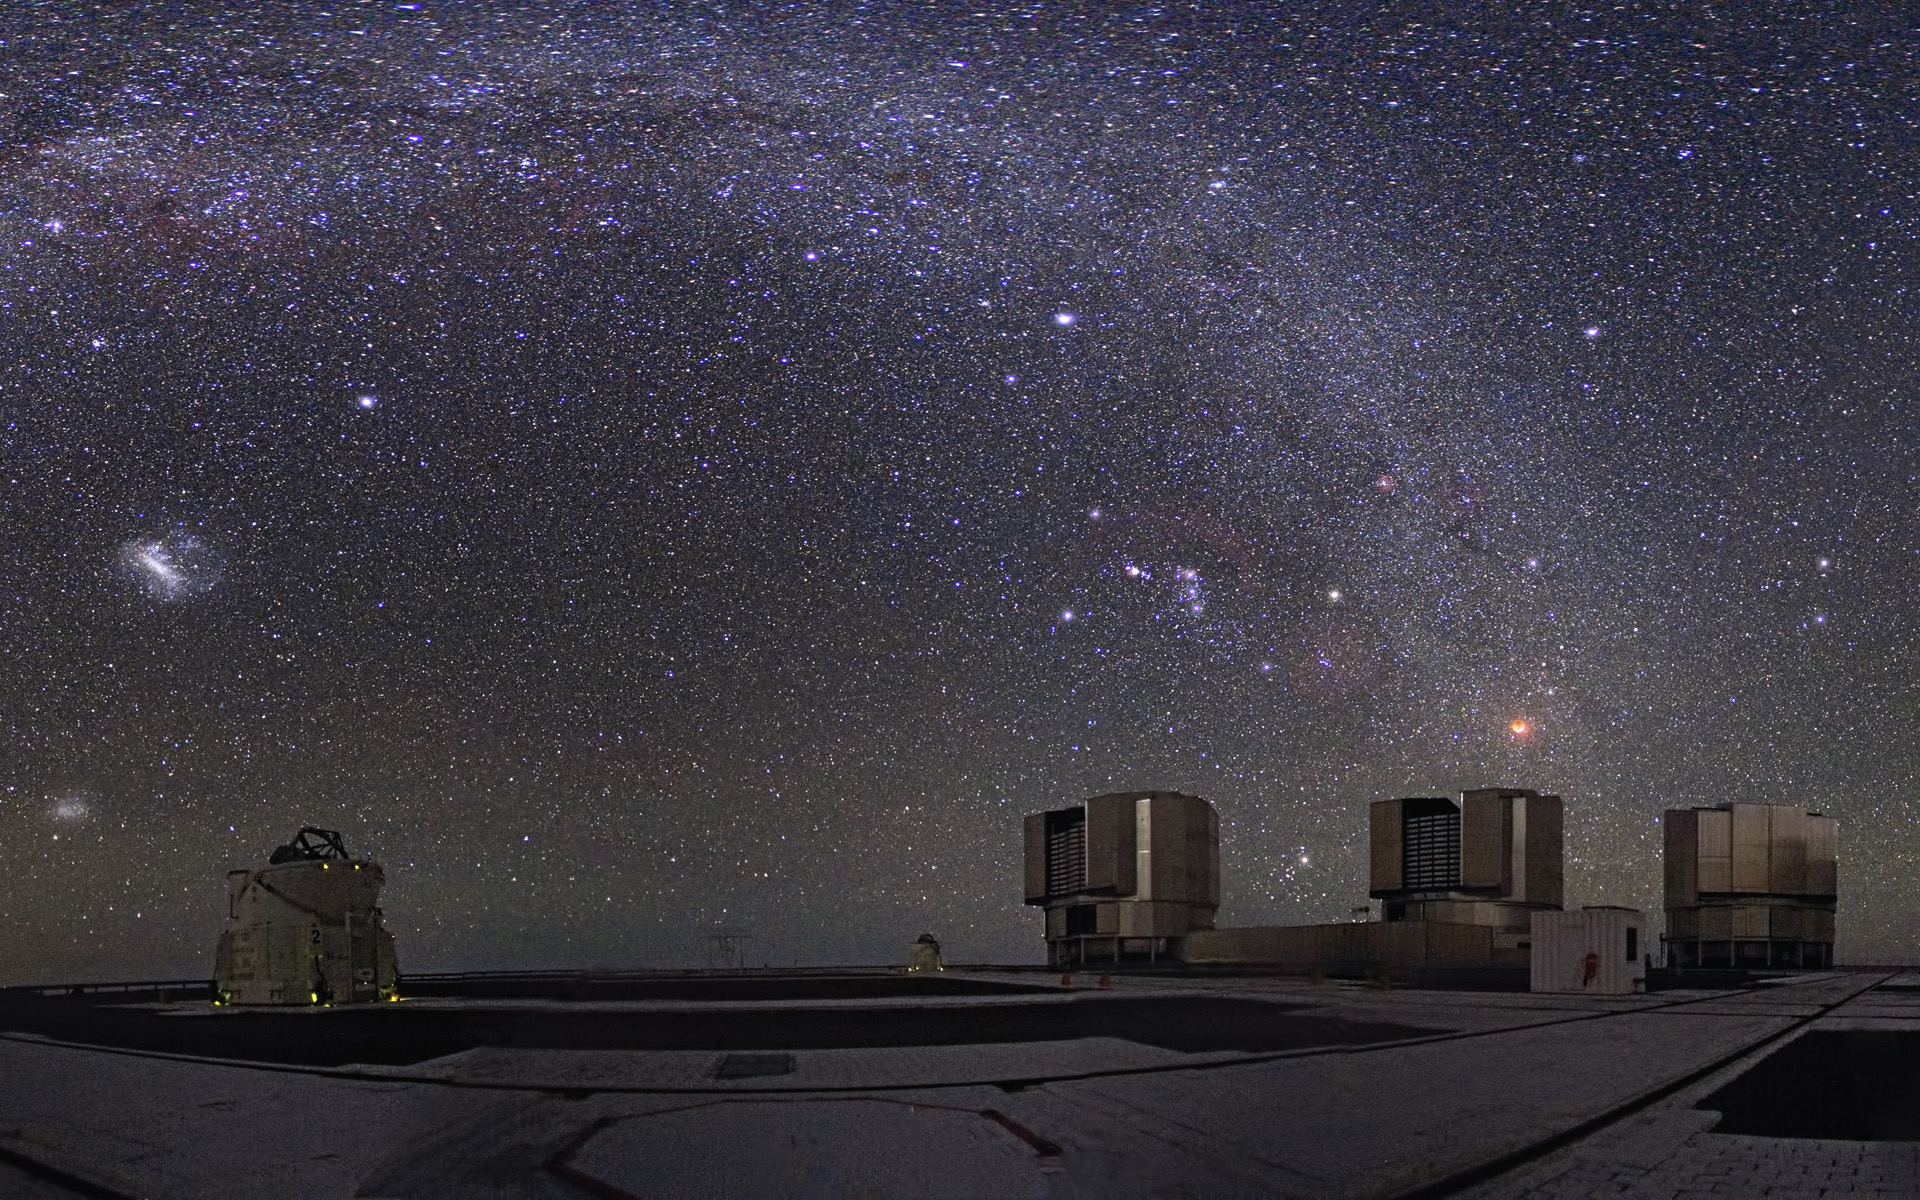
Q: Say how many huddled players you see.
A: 0